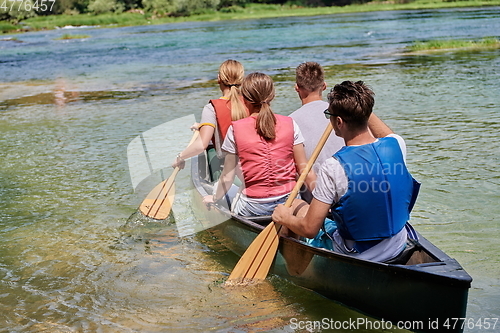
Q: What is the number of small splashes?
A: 2